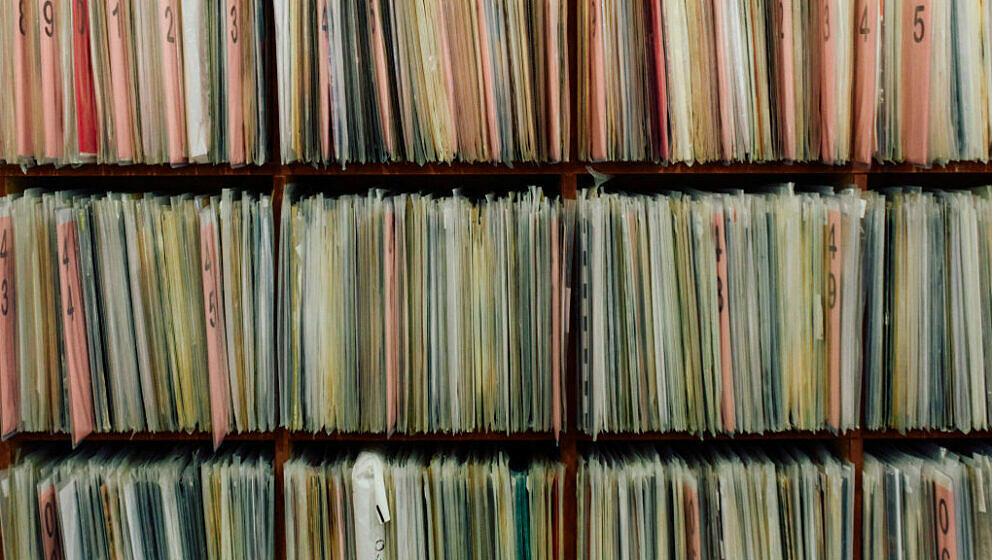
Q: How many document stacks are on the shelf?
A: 12